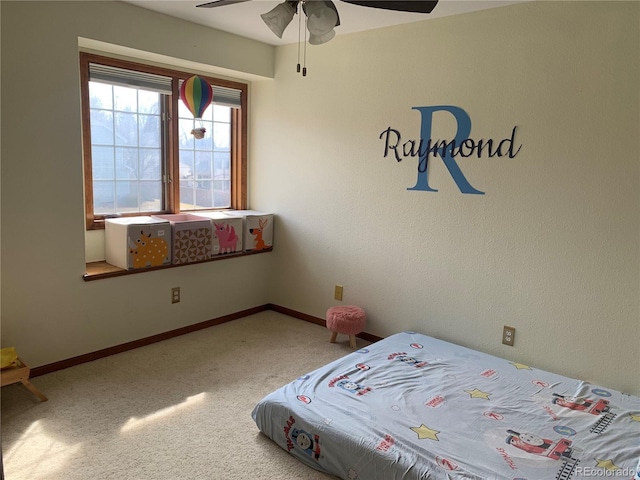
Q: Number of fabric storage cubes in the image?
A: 4